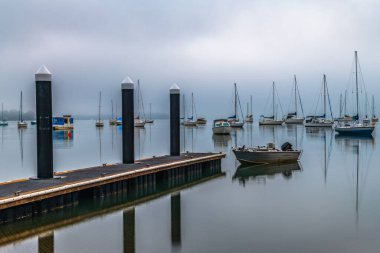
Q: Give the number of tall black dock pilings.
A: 3